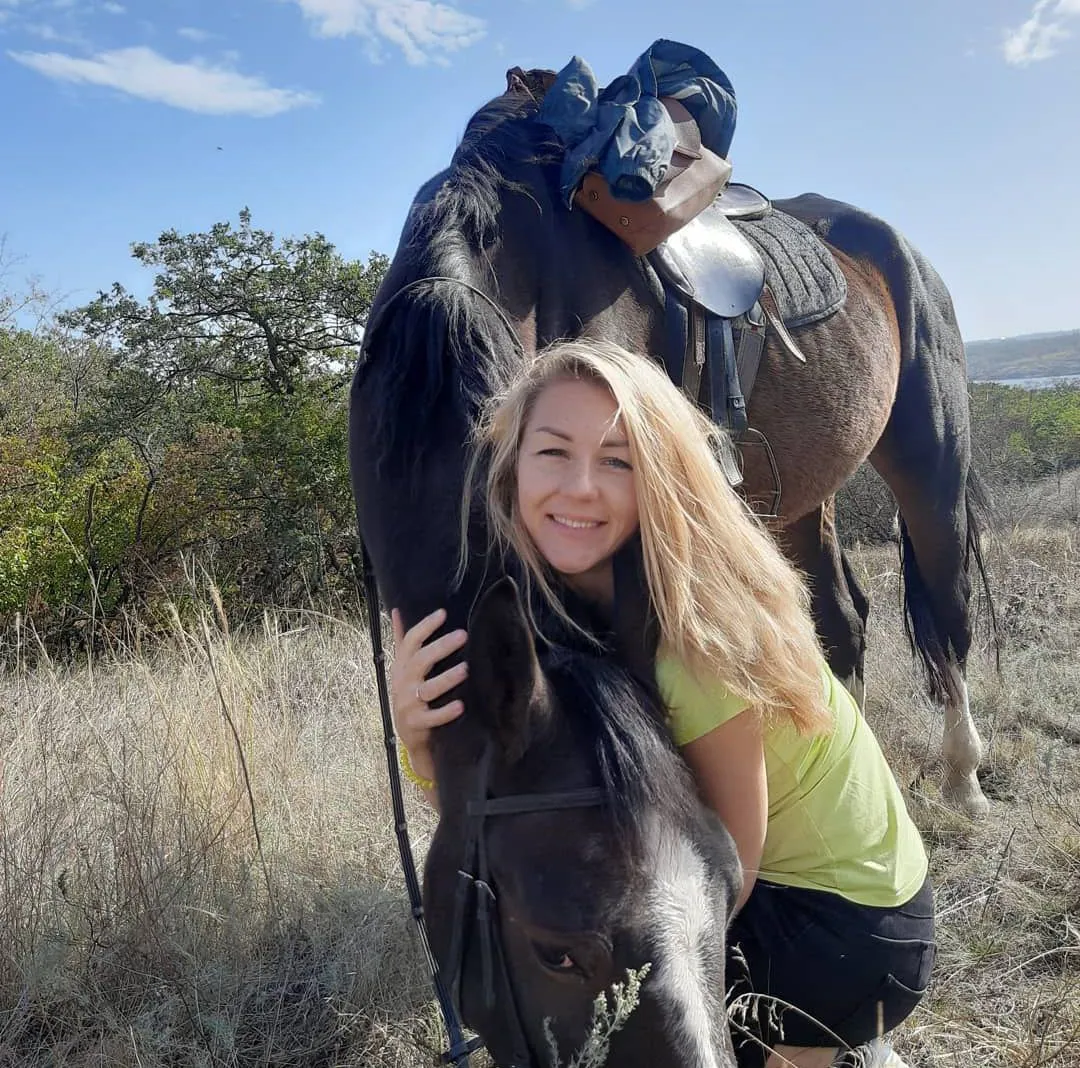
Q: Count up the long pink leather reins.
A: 0